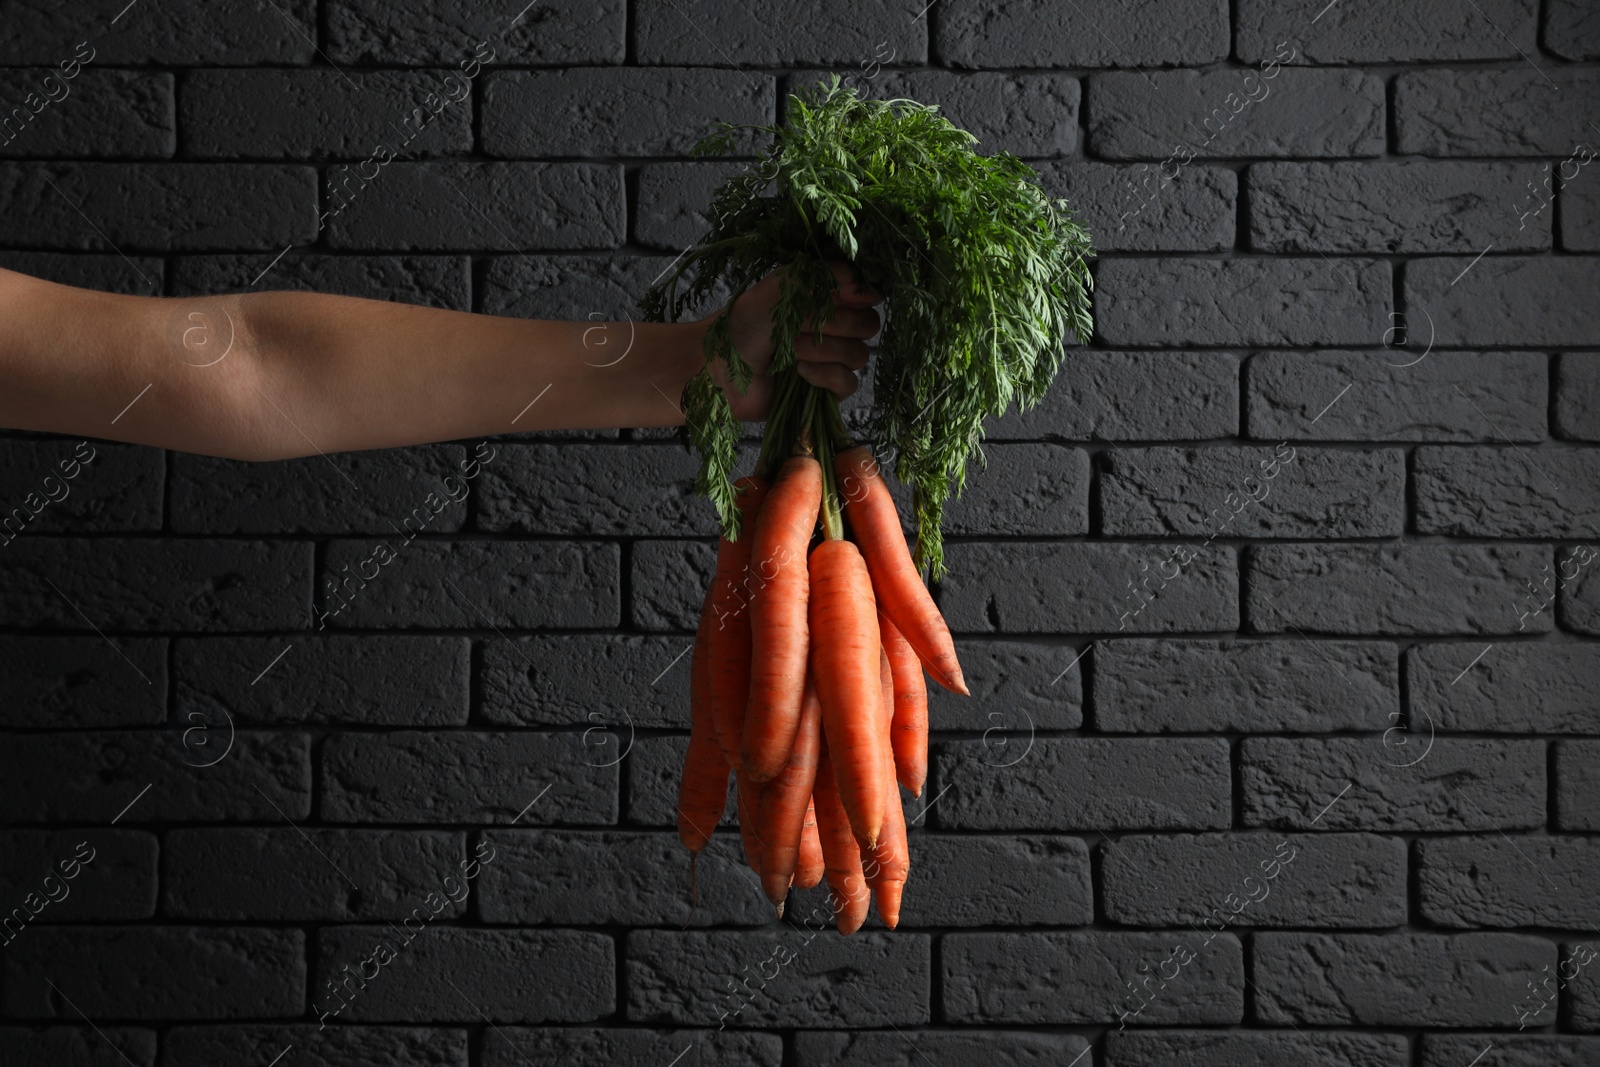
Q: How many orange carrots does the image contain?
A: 11